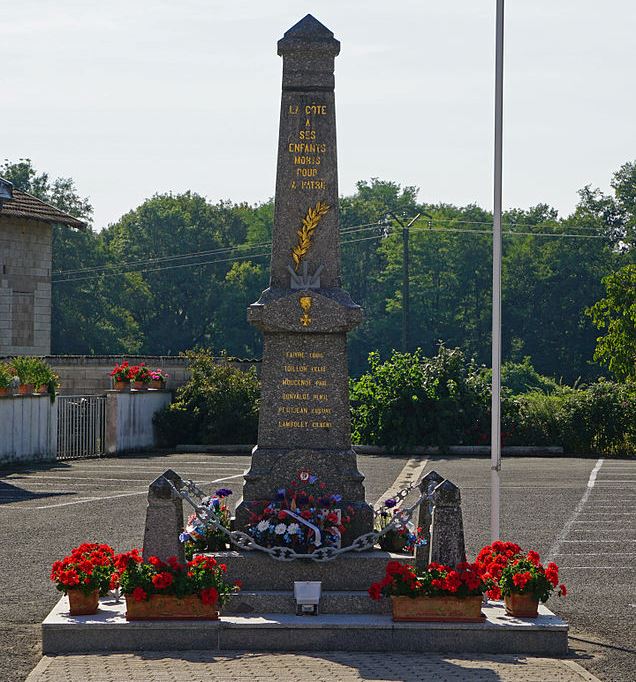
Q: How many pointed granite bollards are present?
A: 4